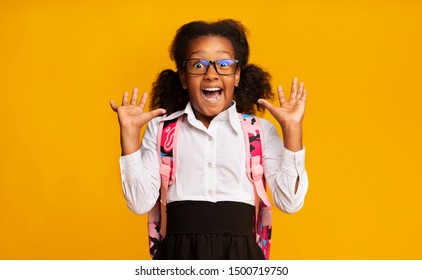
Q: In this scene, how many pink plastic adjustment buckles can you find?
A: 2